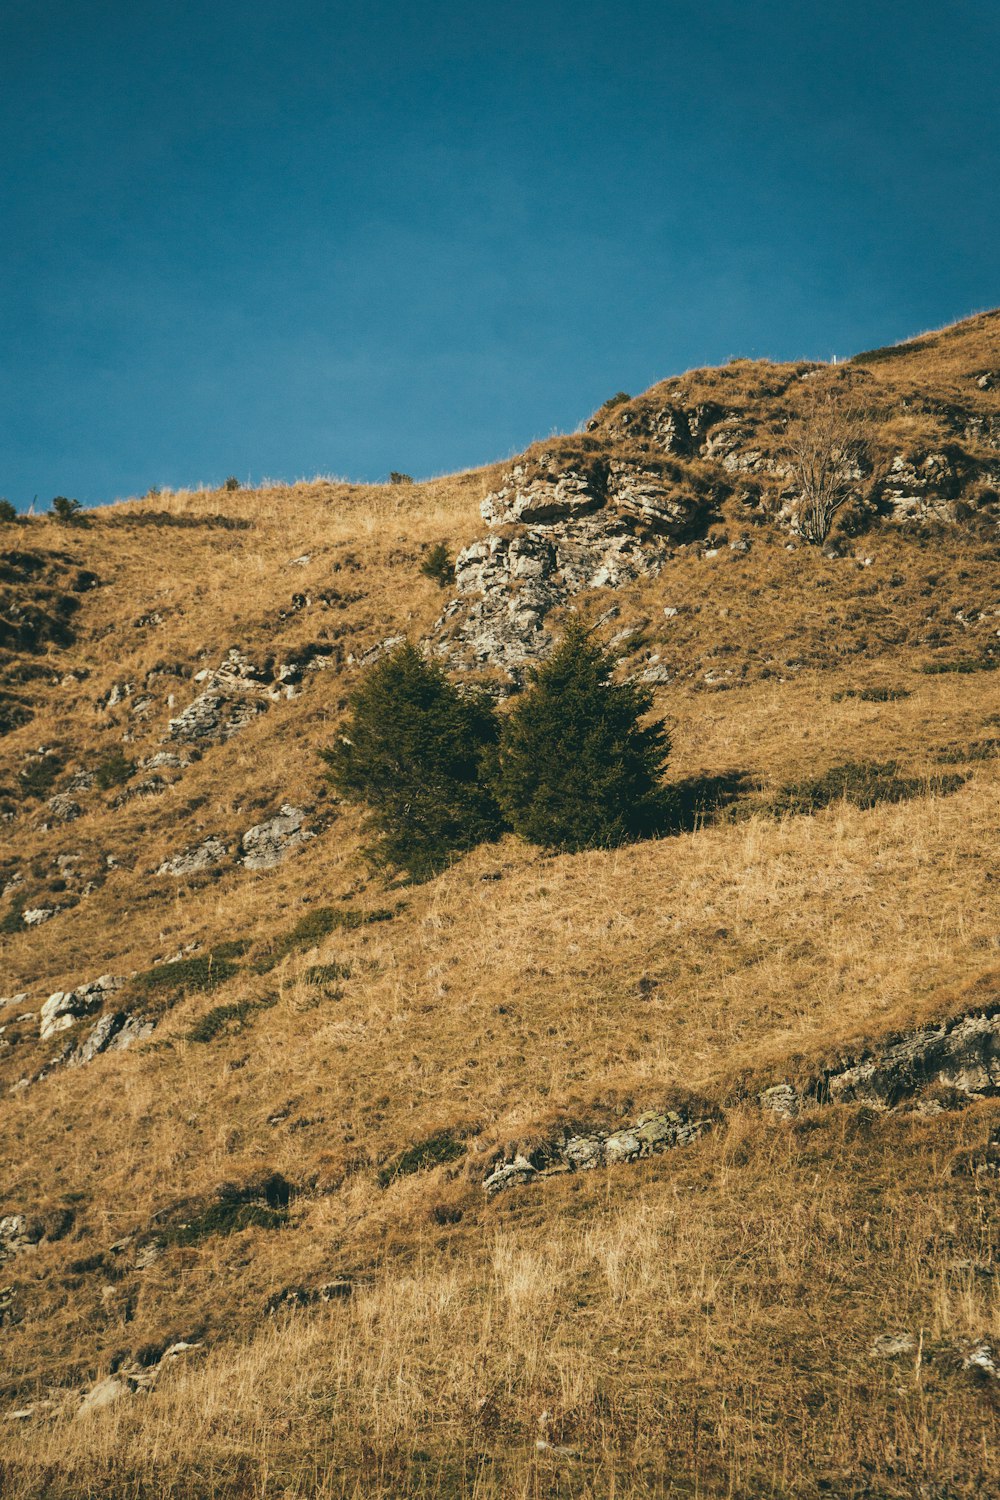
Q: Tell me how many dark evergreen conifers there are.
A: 2